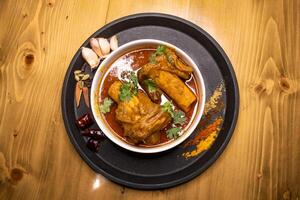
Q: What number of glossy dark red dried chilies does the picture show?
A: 3